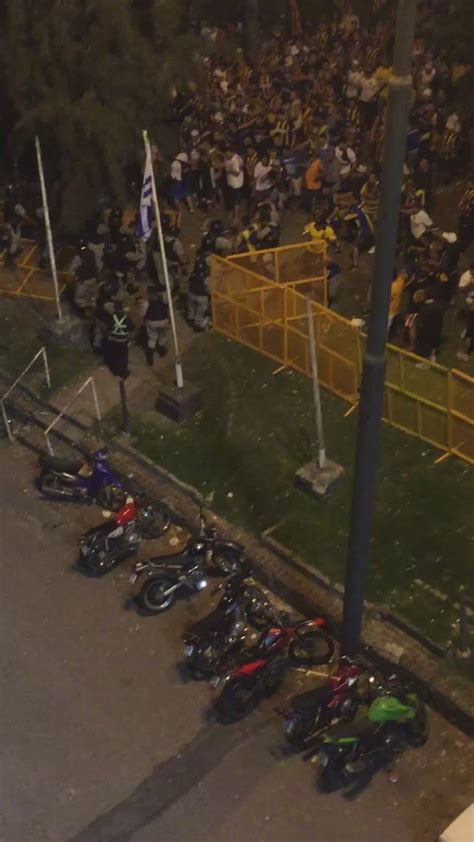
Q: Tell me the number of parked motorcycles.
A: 7